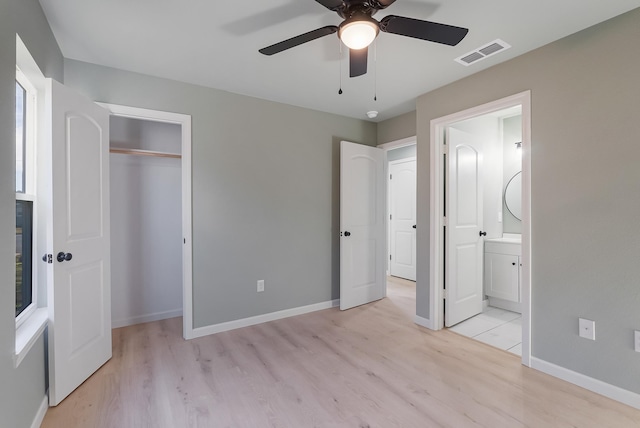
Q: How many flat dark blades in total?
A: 5